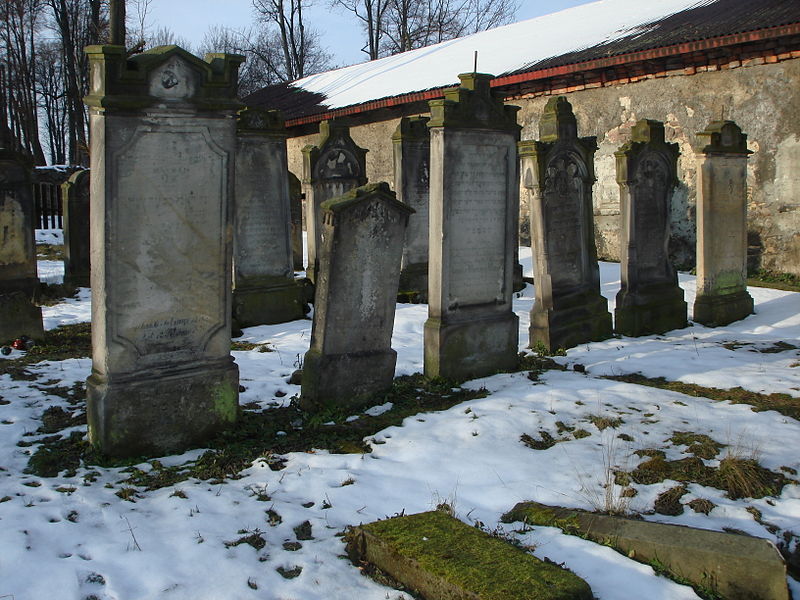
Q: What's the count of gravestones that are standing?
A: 12